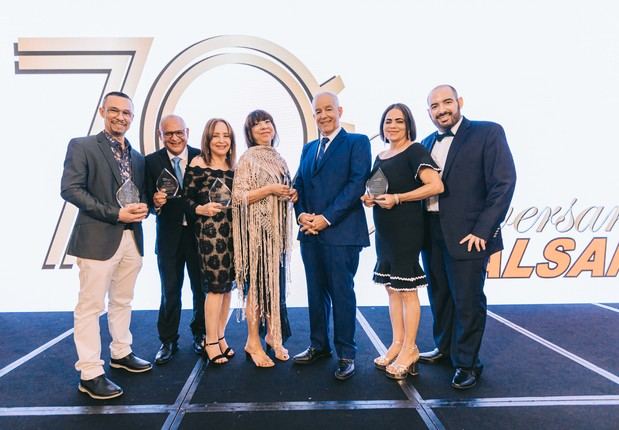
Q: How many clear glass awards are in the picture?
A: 5